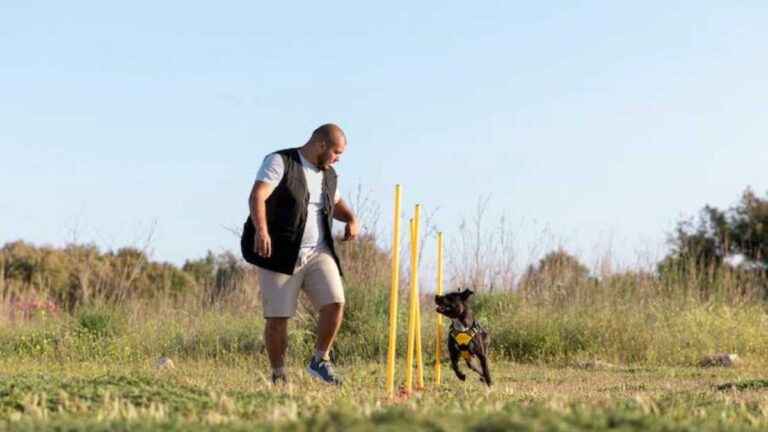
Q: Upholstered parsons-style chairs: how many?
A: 0